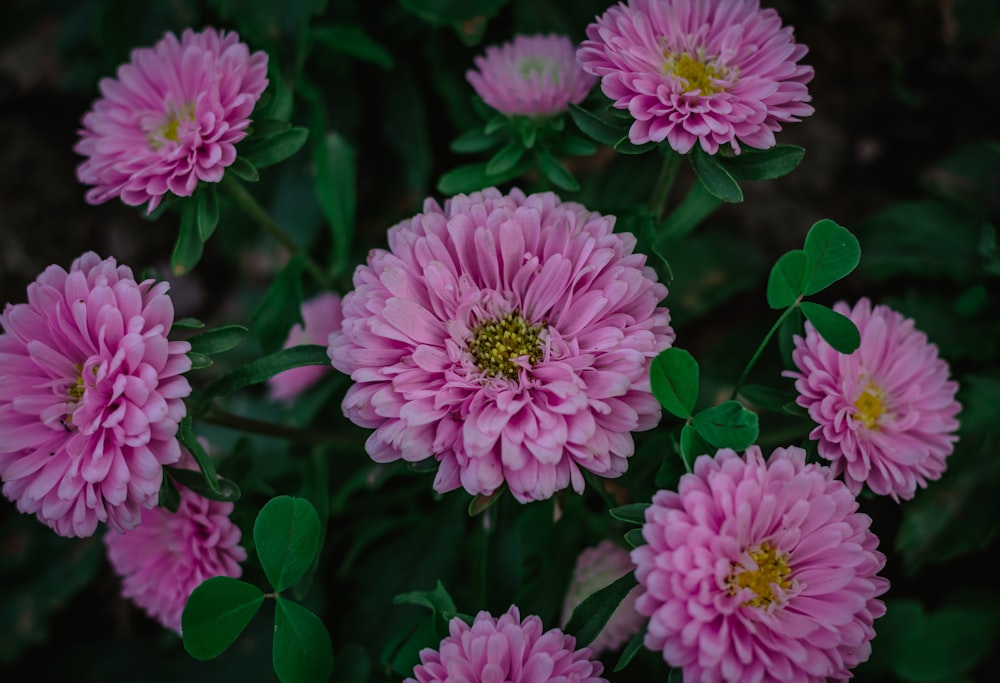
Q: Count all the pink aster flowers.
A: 11